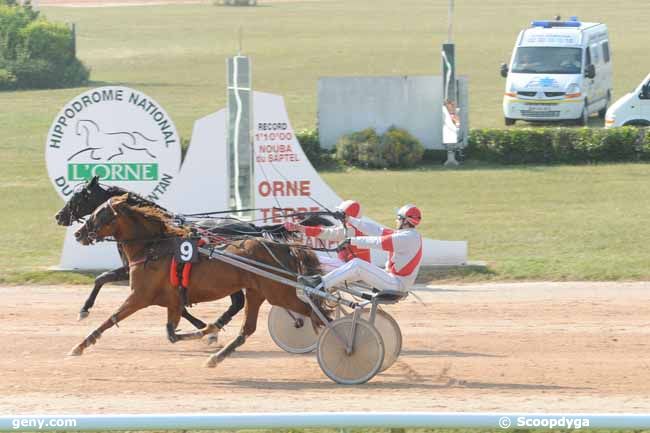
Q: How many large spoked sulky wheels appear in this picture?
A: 3